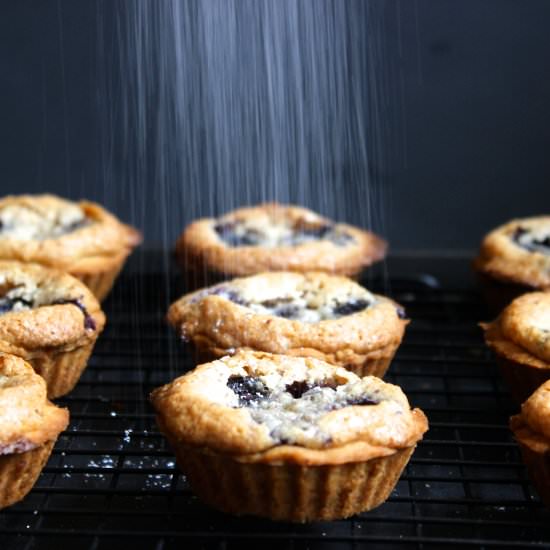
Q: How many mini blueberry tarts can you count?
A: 9